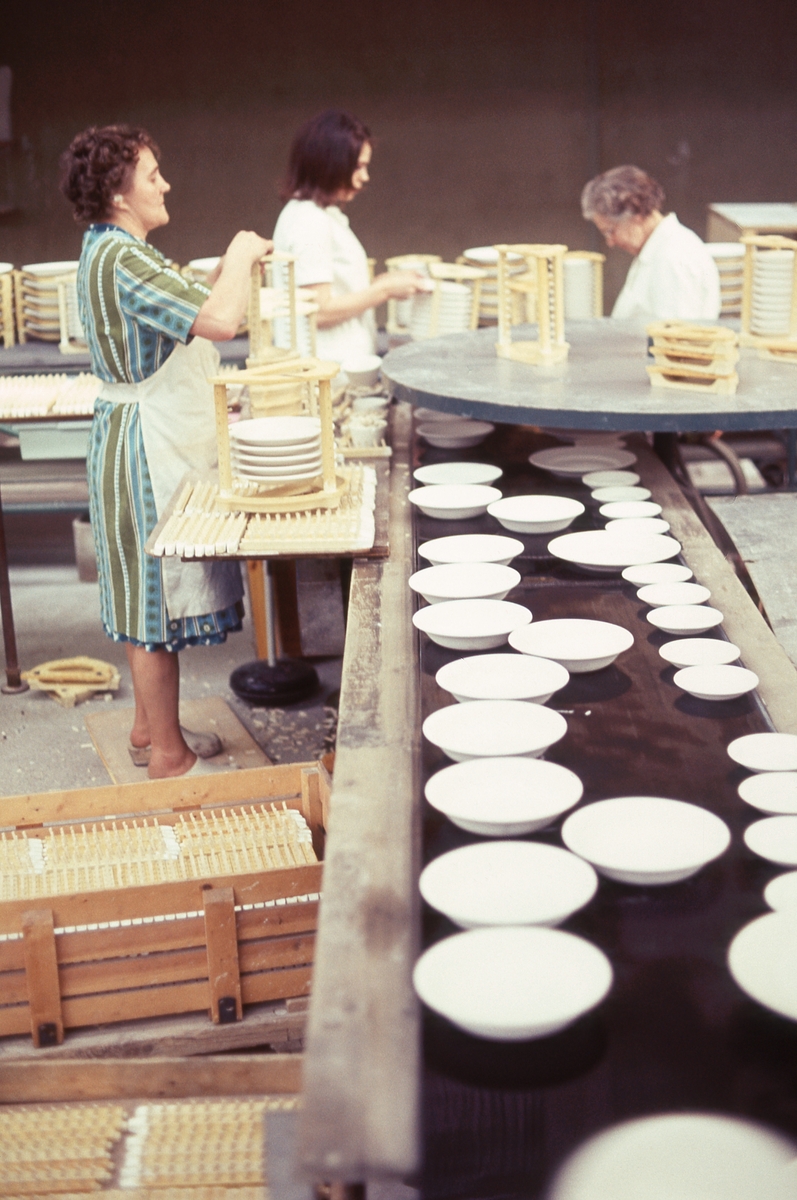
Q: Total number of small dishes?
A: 13